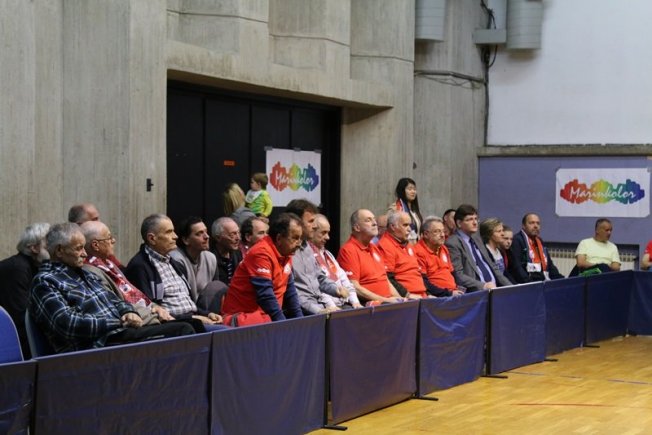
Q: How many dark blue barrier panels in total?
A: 9